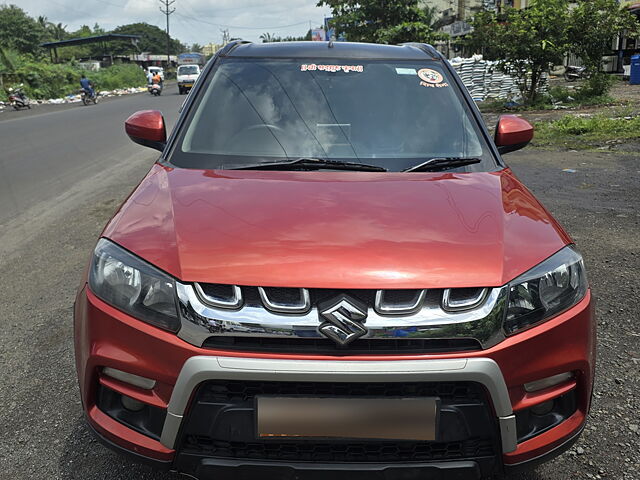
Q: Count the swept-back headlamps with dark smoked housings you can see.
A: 2